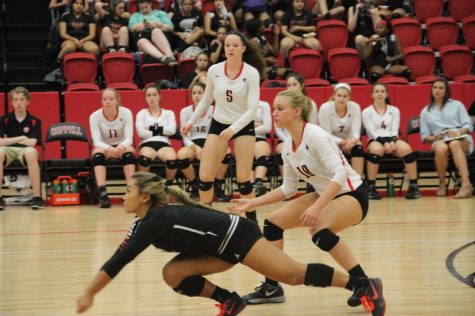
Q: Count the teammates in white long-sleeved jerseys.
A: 9